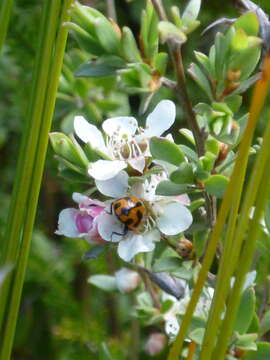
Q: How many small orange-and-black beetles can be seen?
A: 1